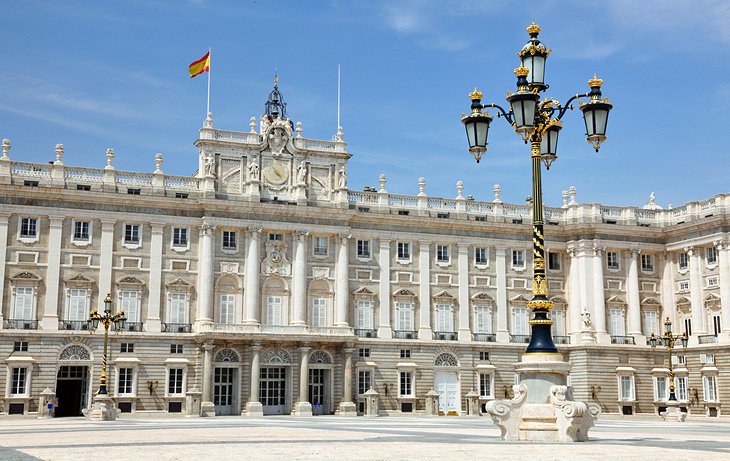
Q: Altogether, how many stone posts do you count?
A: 5